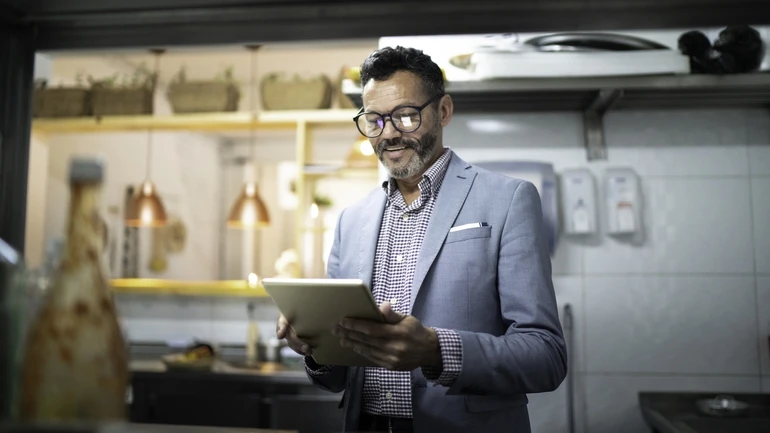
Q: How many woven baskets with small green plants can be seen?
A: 4